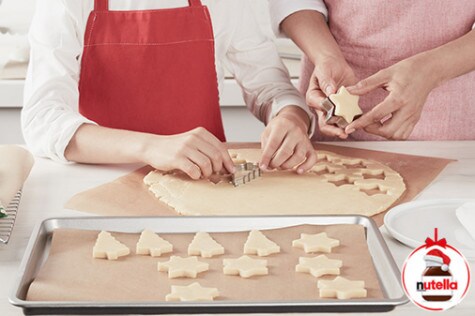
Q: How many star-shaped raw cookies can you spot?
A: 7